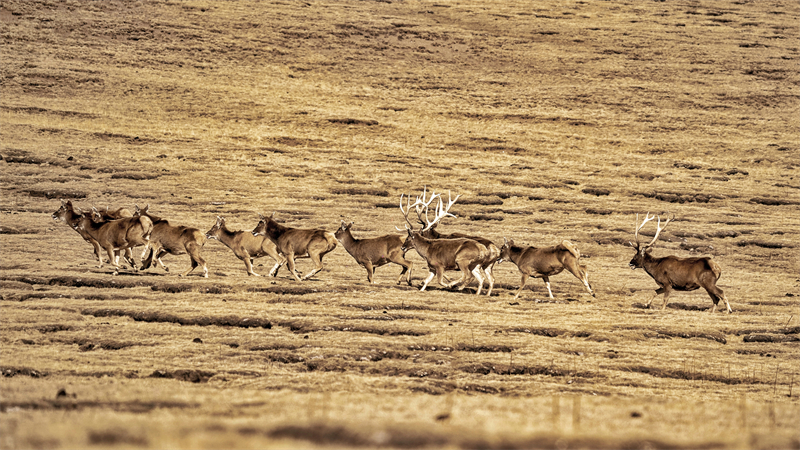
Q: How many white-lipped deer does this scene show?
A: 11